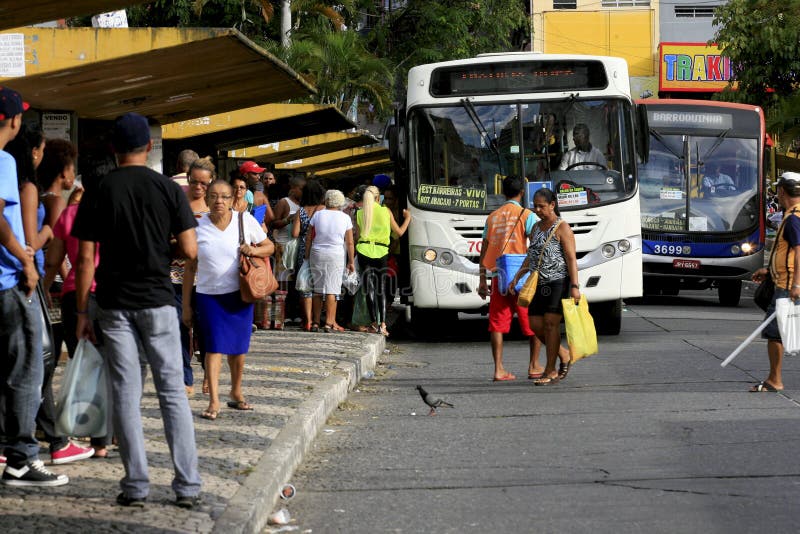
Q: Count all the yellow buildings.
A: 1